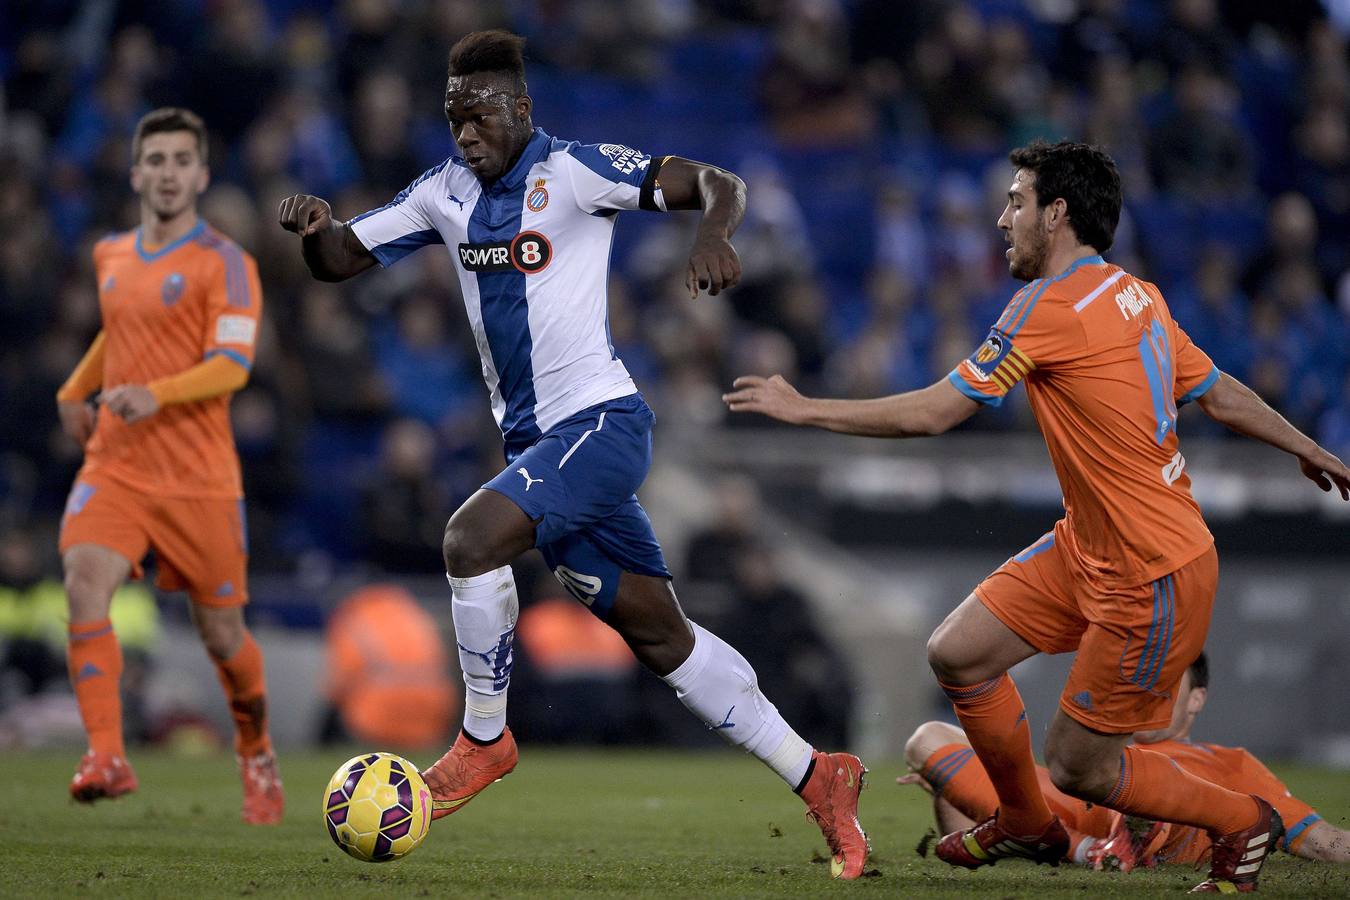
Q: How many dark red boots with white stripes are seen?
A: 2